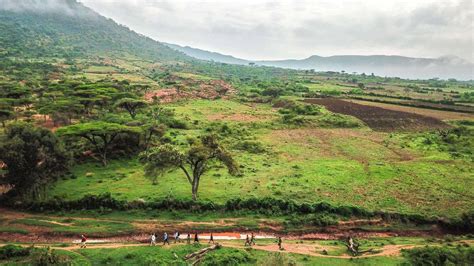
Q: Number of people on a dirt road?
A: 10